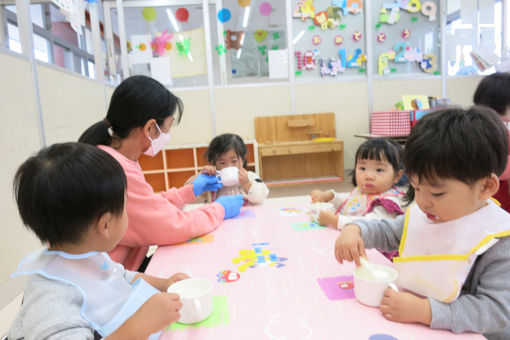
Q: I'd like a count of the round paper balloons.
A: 5